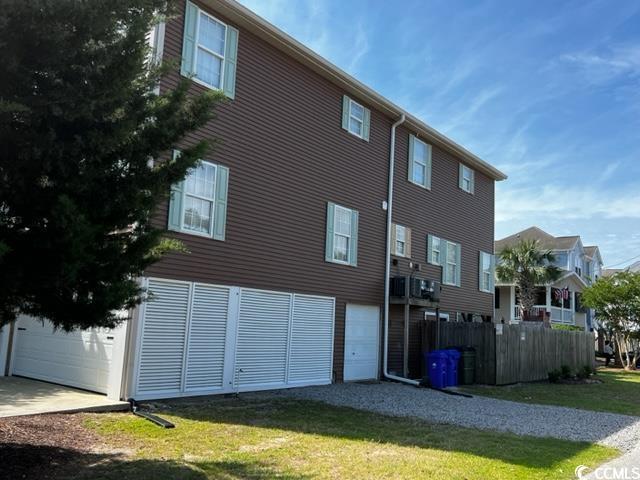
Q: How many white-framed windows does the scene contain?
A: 10